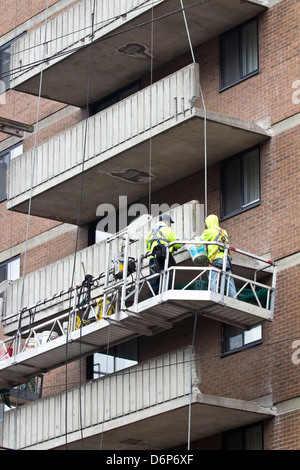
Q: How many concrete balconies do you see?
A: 4